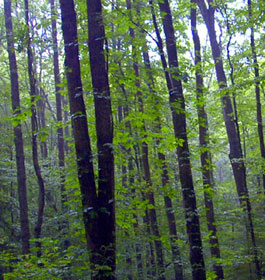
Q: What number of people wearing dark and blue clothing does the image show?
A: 0